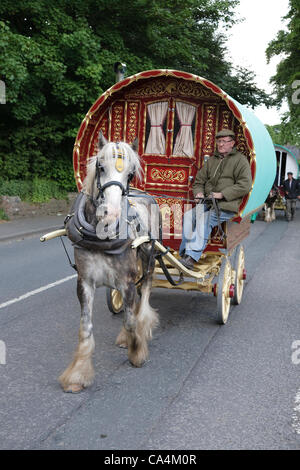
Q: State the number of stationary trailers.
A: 0